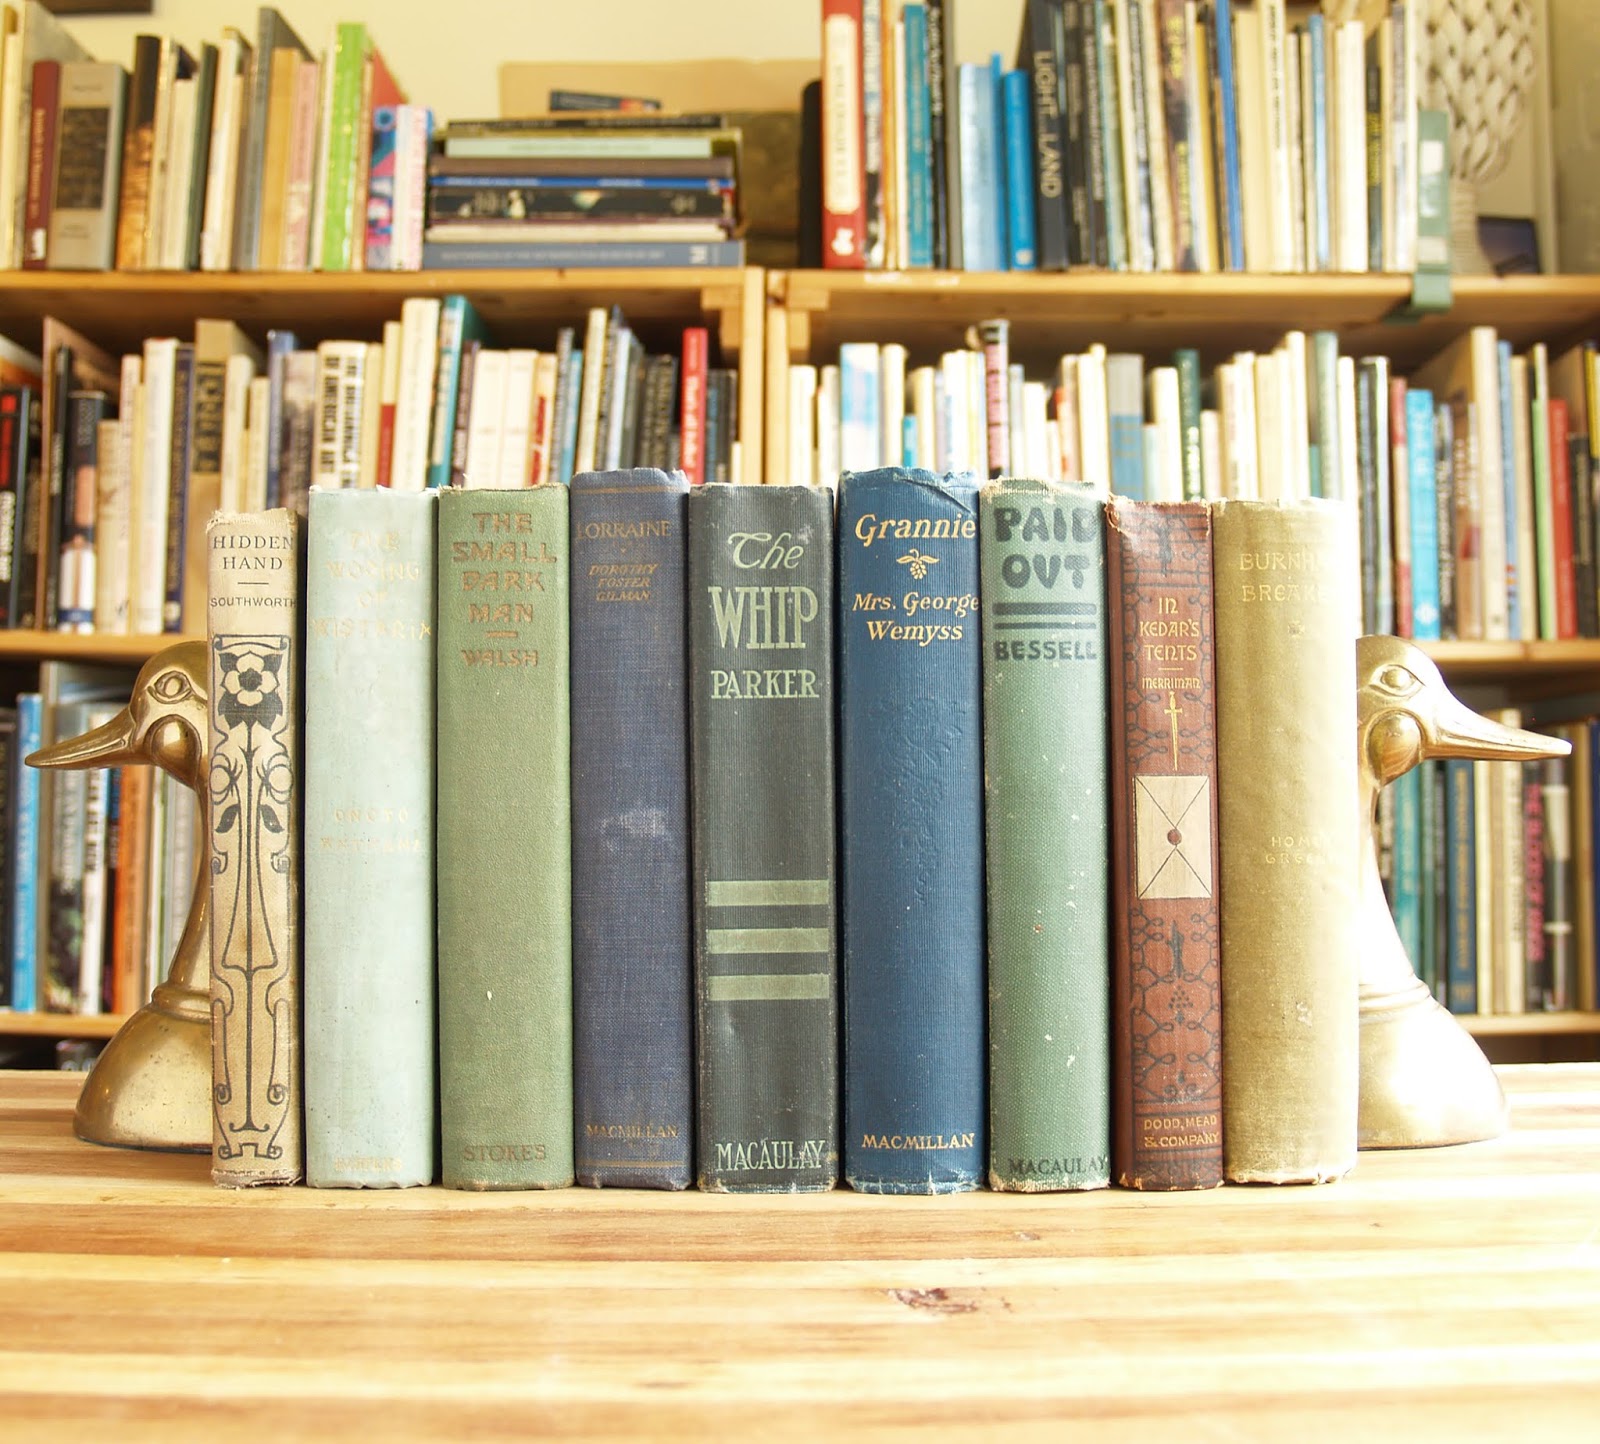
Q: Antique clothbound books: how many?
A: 9